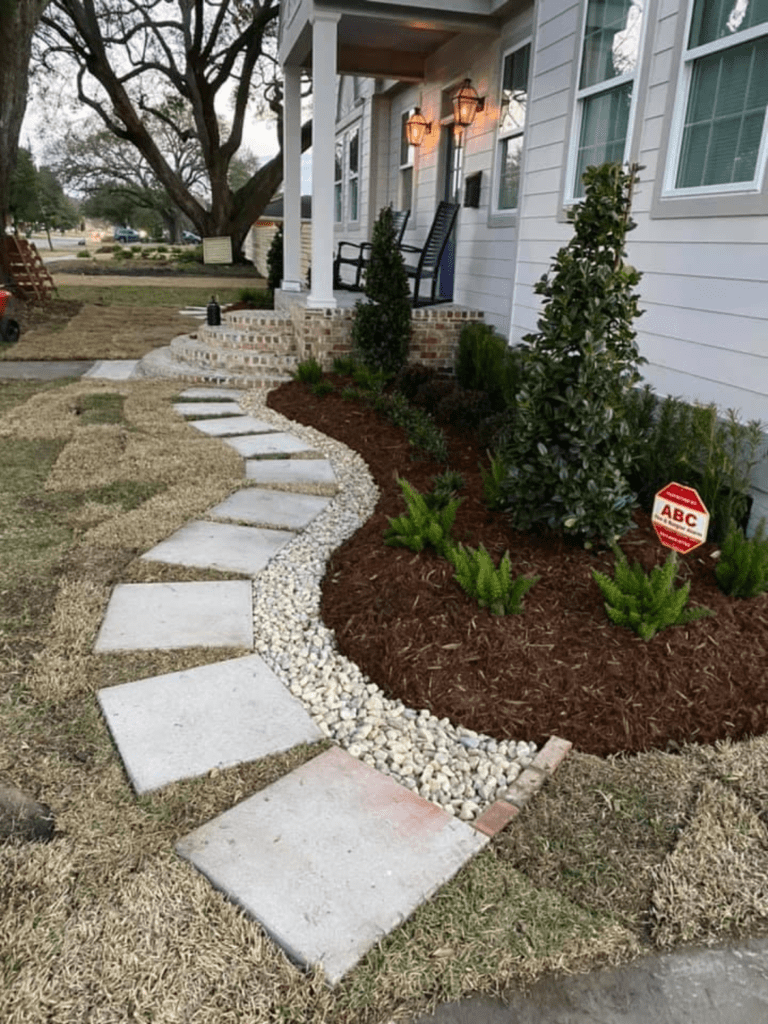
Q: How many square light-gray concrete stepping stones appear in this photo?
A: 10